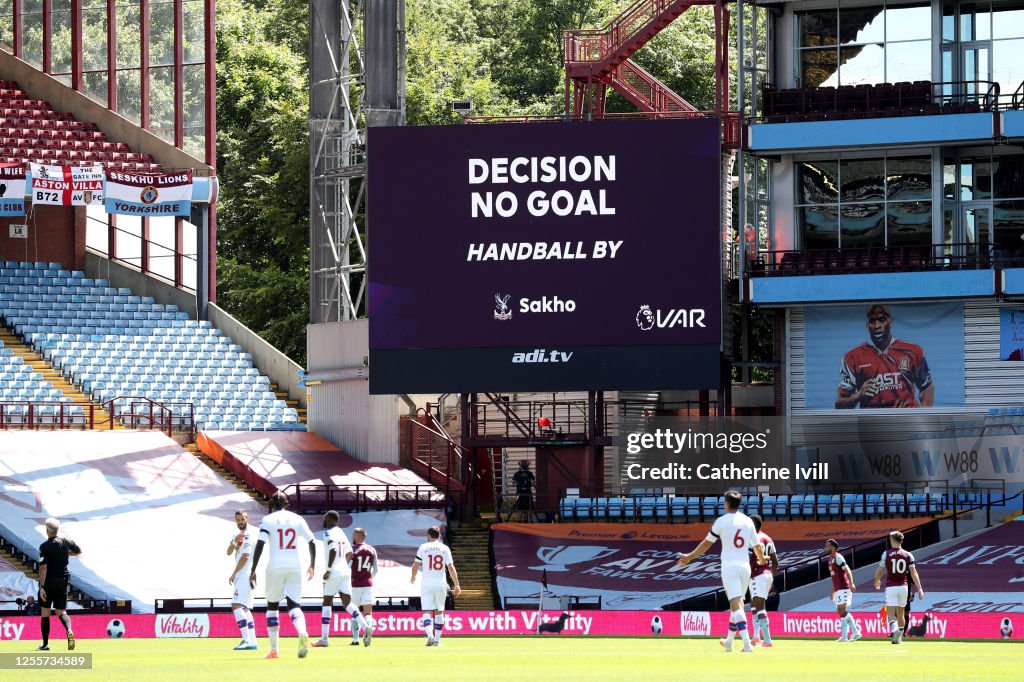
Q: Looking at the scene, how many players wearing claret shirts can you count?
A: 4